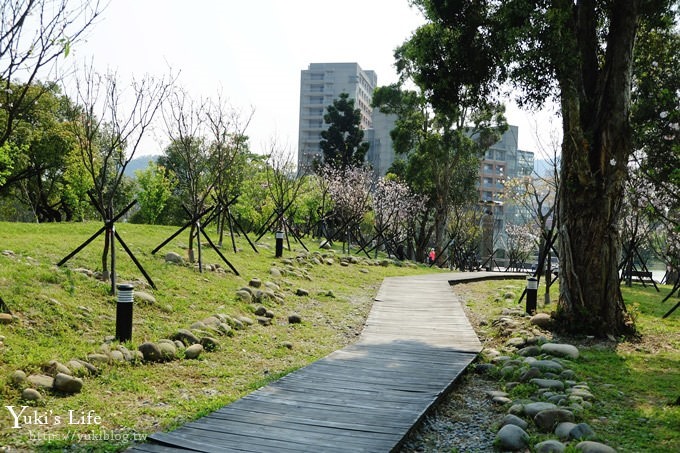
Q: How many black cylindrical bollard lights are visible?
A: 3